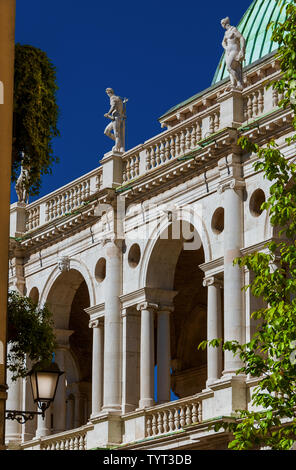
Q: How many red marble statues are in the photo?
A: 0